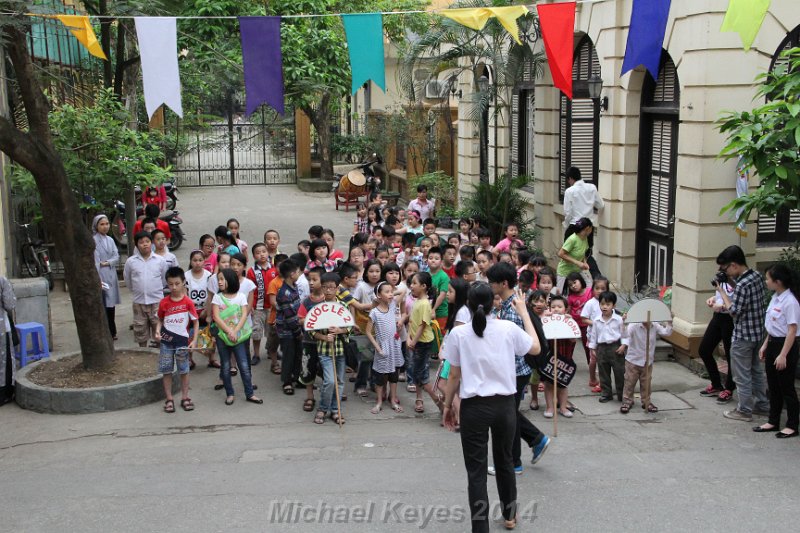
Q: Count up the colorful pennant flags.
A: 8